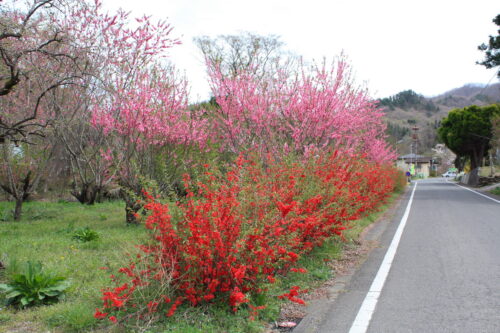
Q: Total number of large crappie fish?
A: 0